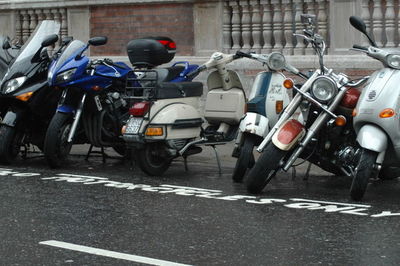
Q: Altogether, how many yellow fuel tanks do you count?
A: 0